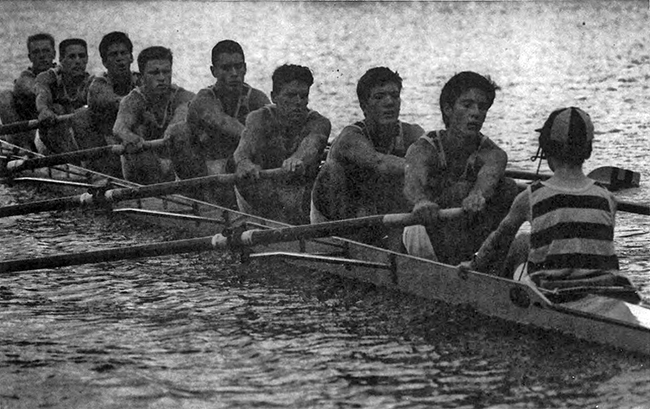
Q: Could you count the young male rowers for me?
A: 8